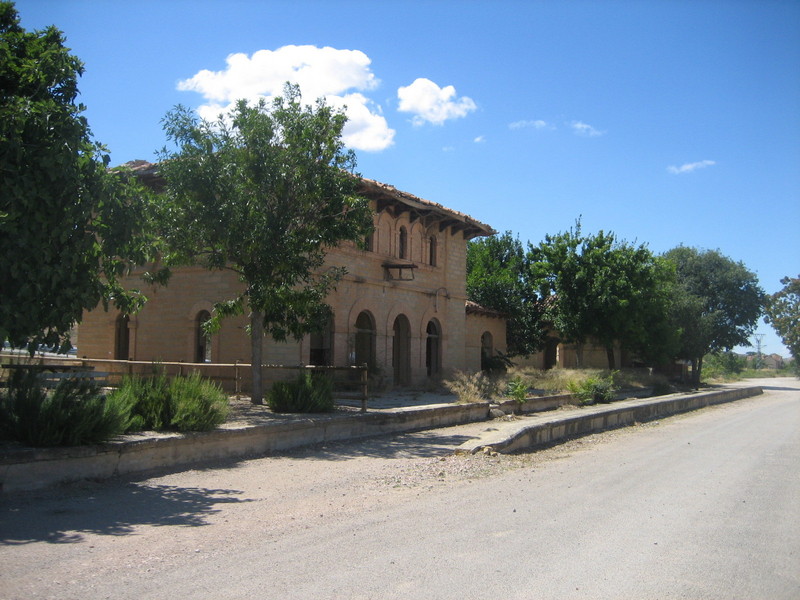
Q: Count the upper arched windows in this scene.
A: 3